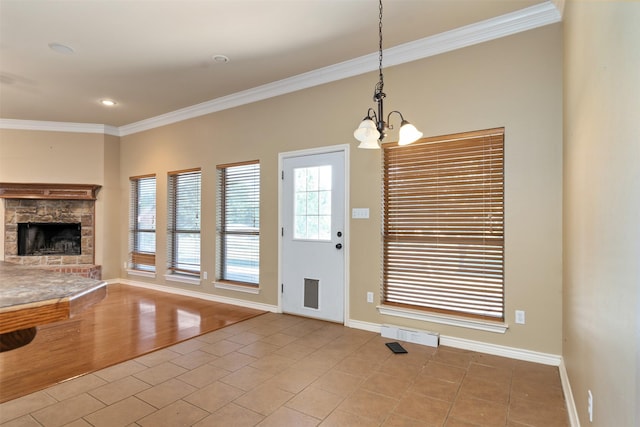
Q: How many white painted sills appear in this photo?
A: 4